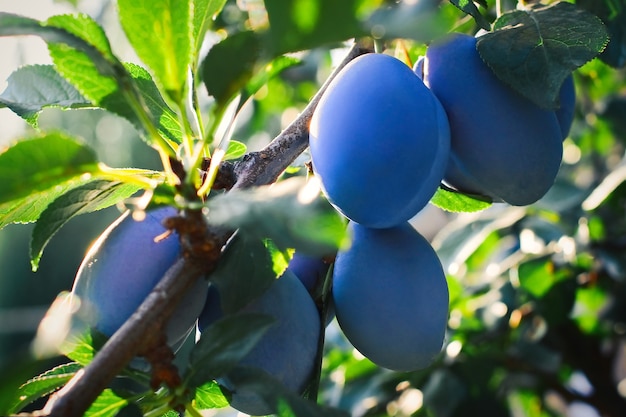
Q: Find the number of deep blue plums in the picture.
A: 7